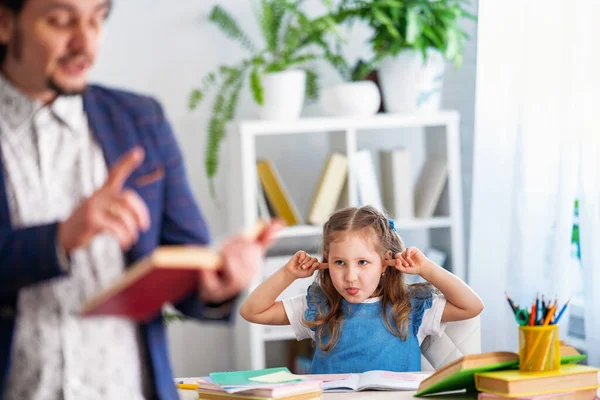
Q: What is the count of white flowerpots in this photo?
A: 3